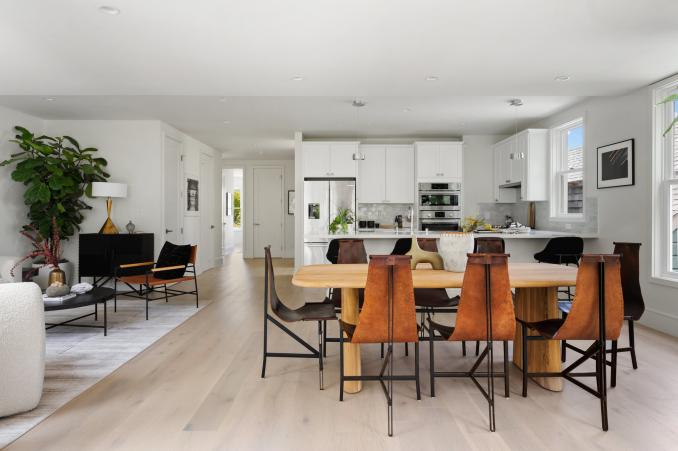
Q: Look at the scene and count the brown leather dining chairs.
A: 8